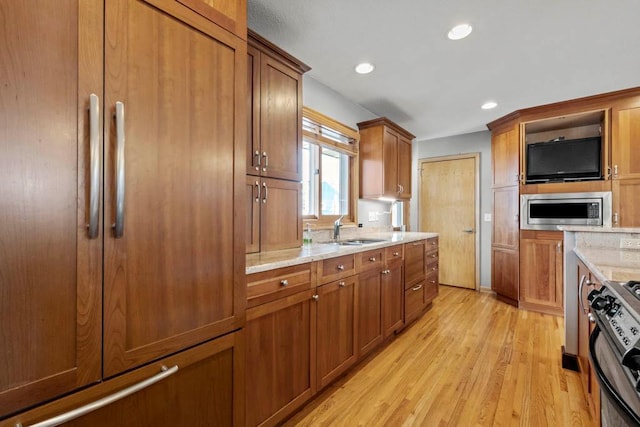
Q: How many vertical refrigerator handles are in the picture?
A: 2